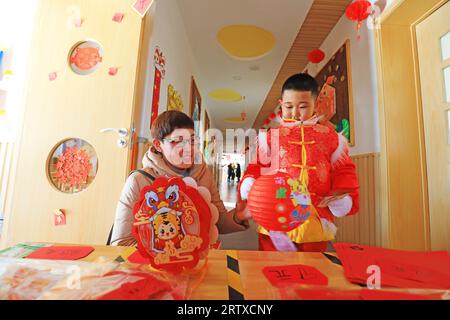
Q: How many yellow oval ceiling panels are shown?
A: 3